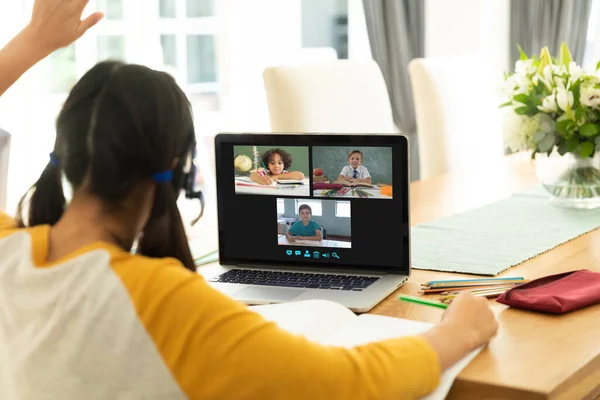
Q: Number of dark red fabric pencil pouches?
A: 1